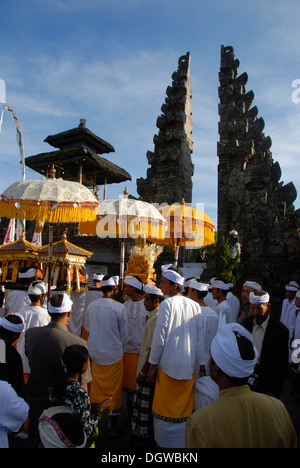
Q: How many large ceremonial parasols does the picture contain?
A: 3